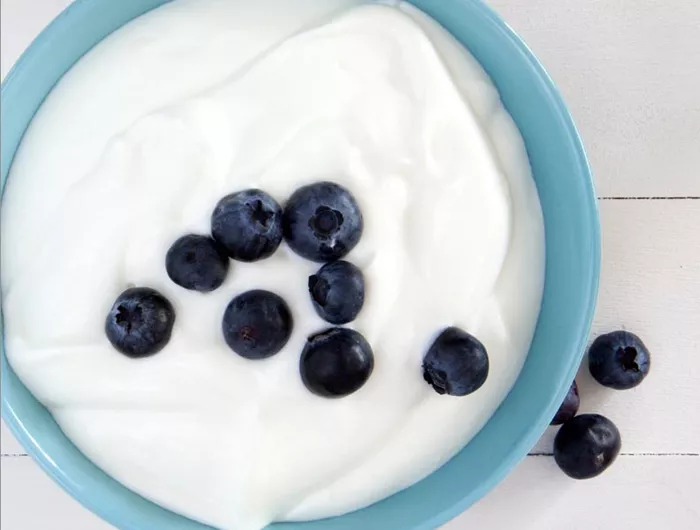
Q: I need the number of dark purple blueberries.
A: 11